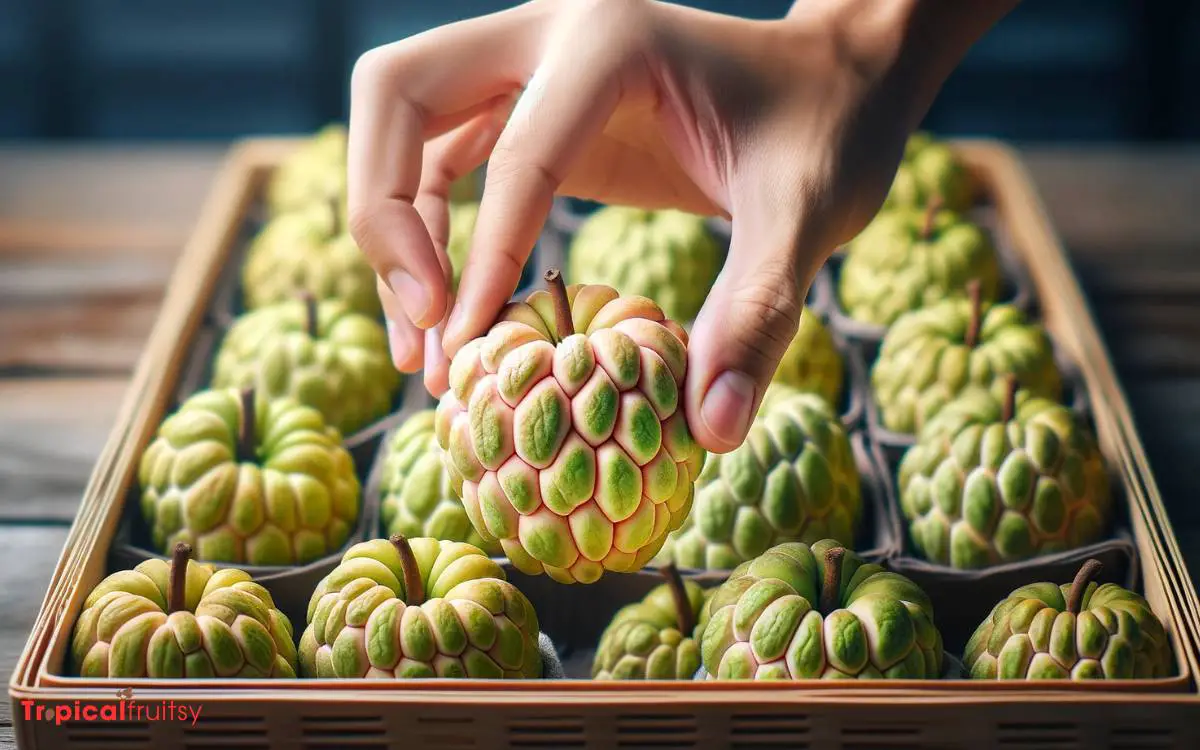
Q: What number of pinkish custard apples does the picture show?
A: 1